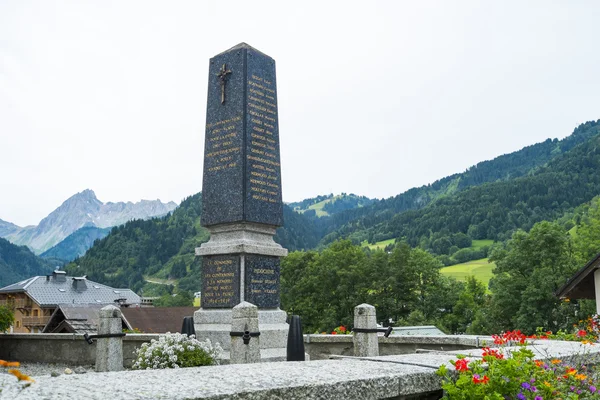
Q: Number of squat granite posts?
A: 3